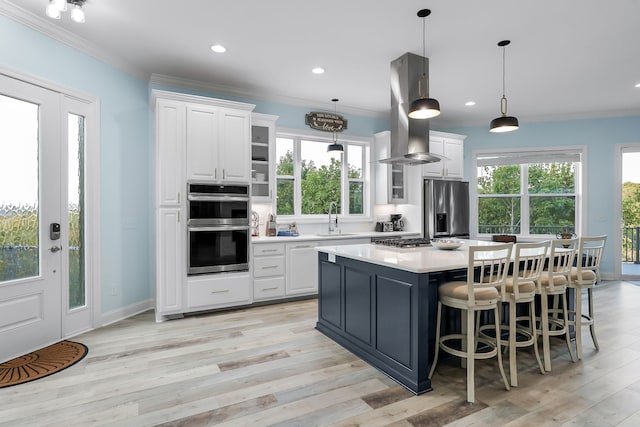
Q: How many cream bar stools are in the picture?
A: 4